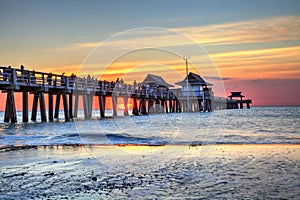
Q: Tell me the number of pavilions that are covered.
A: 3